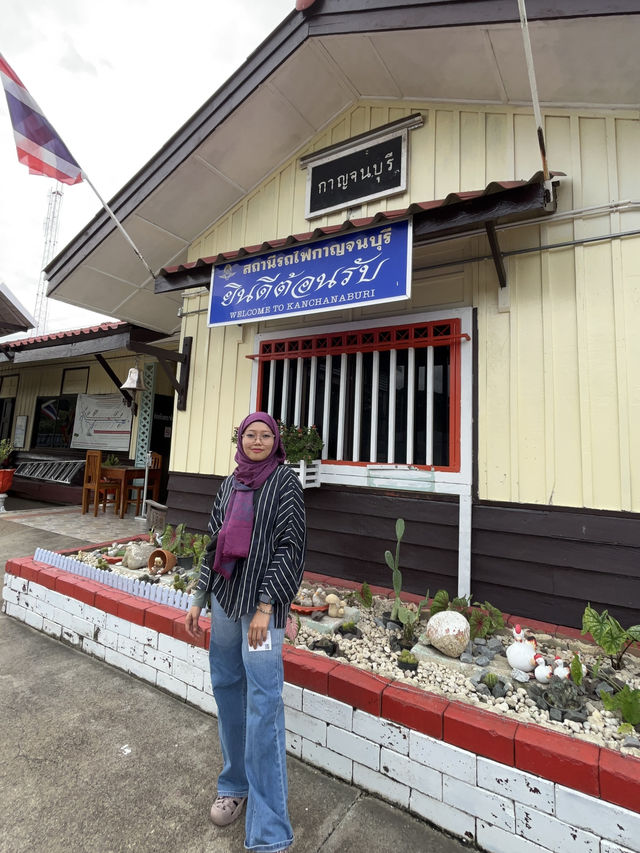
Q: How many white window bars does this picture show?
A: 11